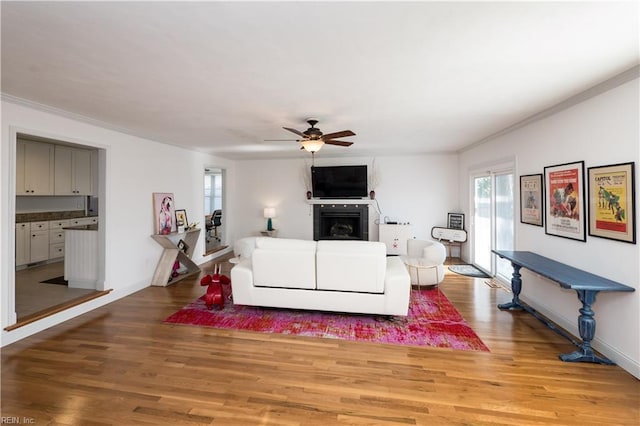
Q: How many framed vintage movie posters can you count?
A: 3